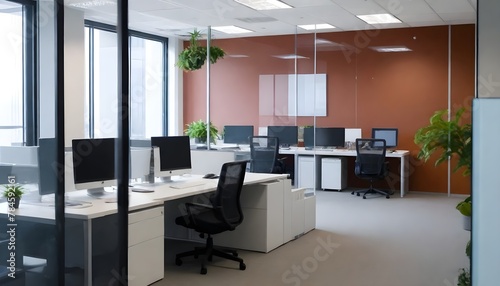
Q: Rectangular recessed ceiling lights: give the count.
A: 4